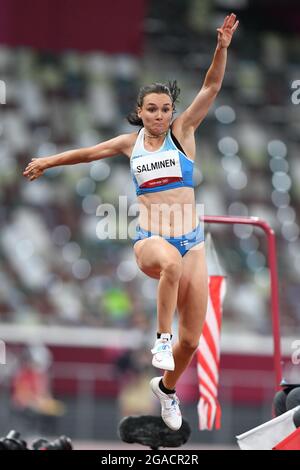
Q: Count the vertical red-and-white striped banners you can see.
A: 1